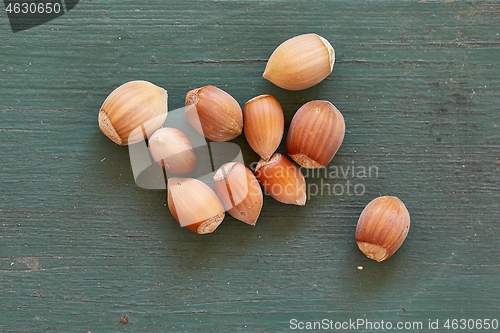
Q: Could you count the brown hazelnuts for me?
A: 10